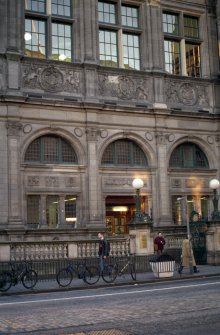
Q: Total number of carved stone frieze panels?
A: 3